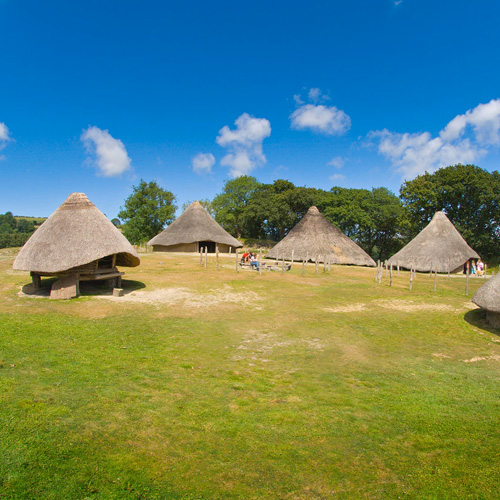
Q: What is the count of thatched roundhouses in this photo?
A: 5